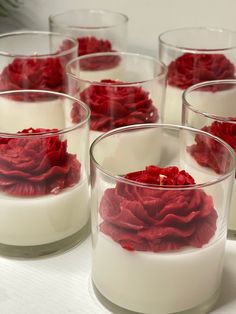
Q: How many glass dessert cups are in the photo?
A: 7